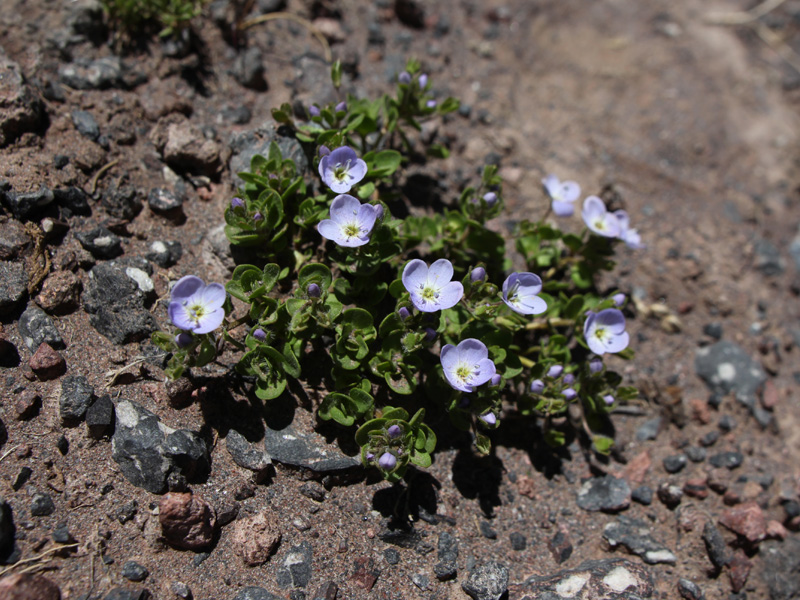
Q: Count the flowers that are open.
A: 10